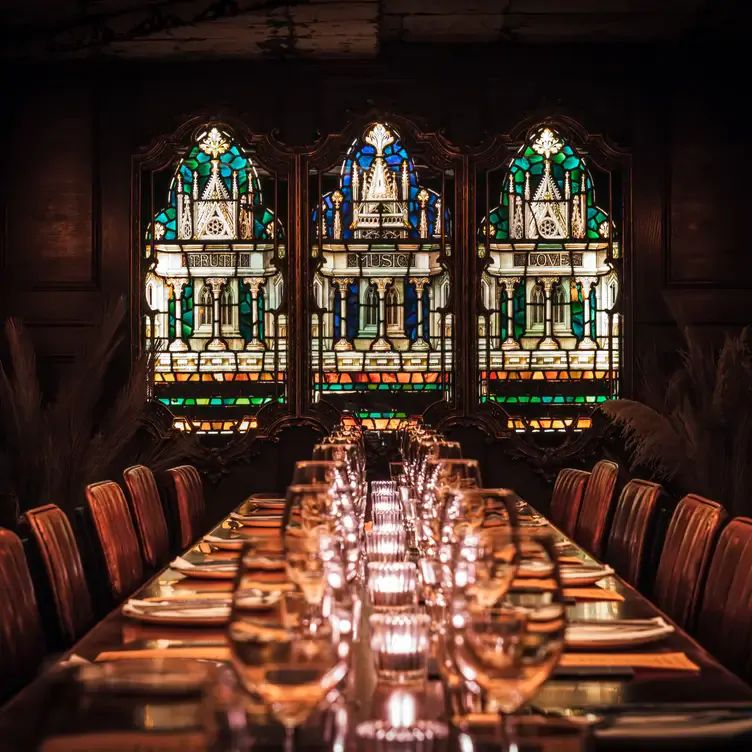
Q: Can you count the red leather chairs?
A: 10